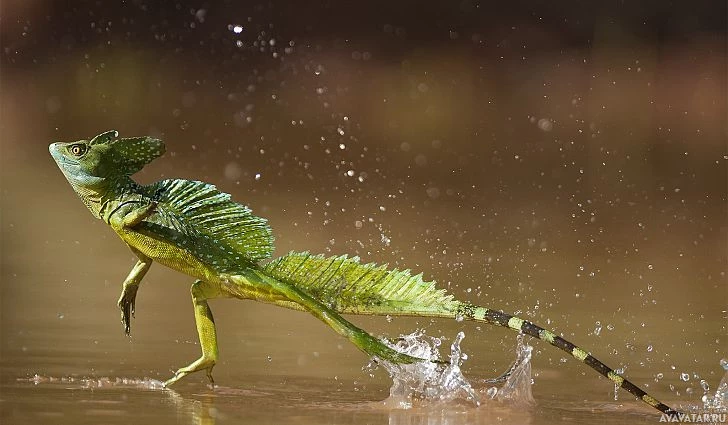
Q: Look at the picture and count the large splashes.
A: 2